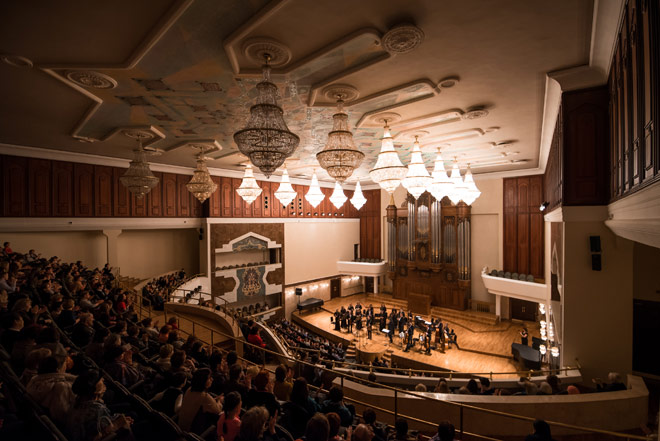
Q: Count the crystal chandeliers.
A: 14